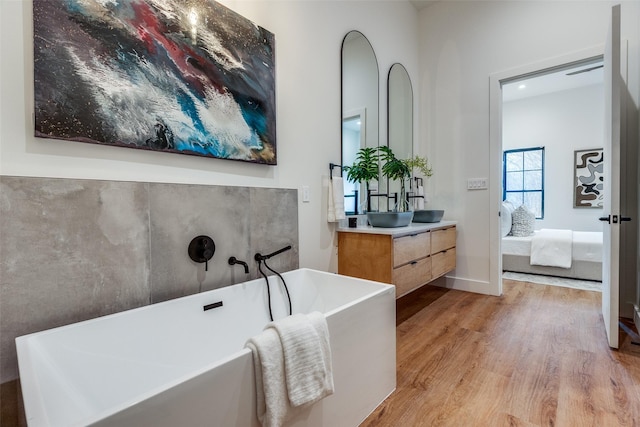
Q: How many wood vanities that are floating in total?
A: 1